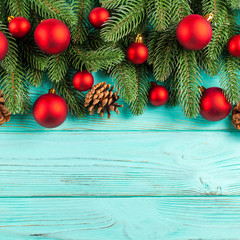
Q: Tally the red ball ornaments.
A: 11